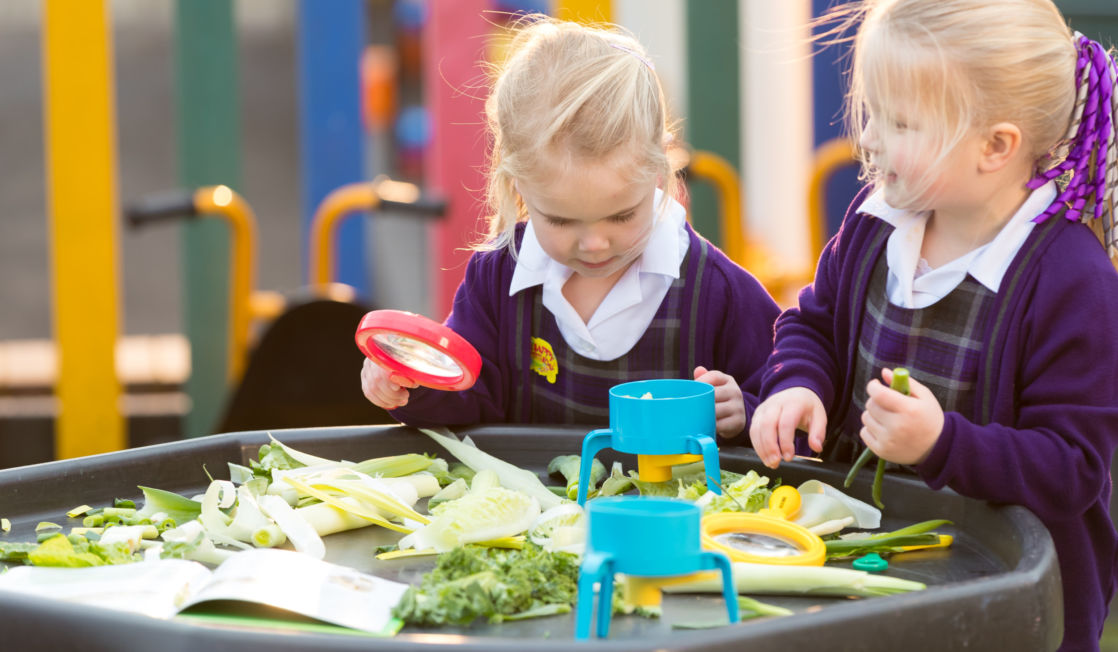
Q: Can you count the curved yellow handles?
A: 4